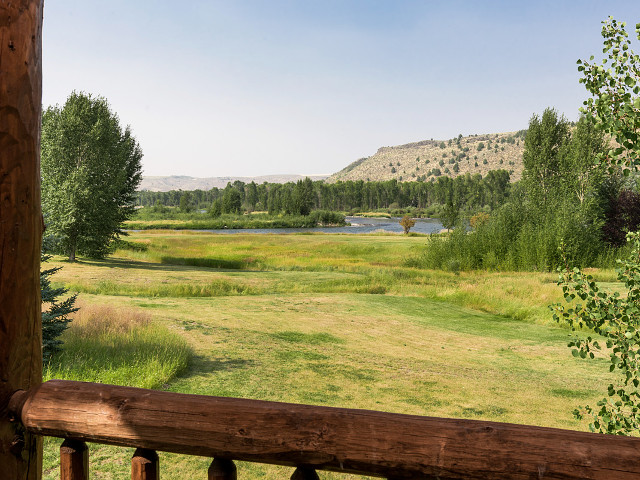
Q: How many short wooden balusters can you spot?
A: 4